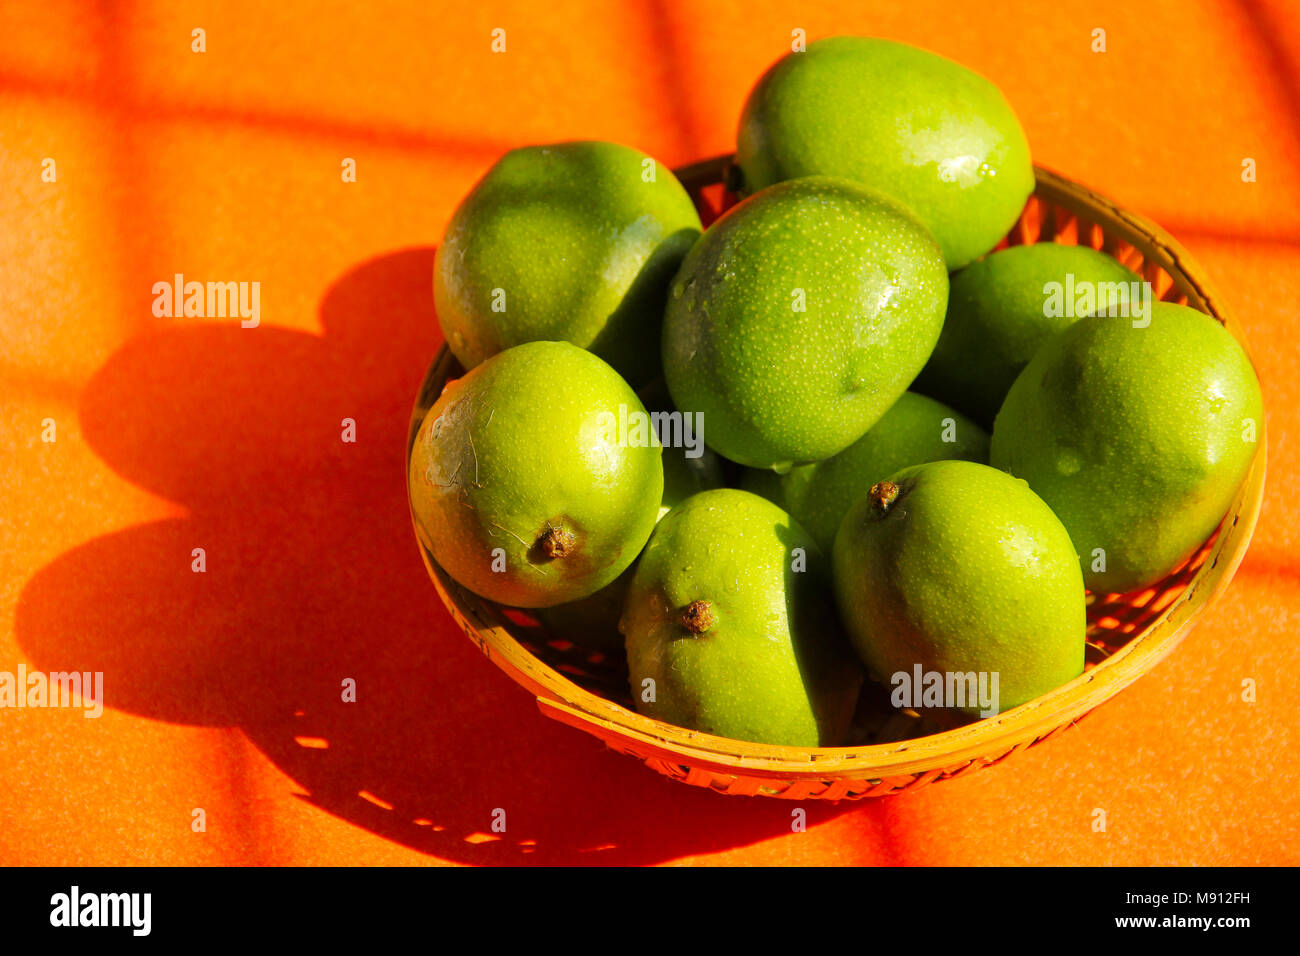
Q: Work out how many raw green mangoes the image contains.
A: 10